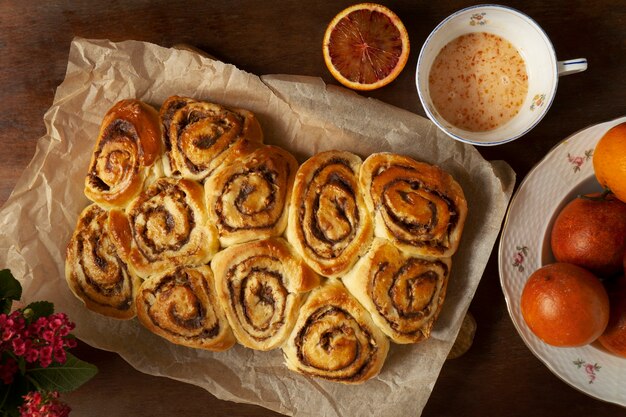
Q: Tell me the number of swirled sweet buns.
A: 11